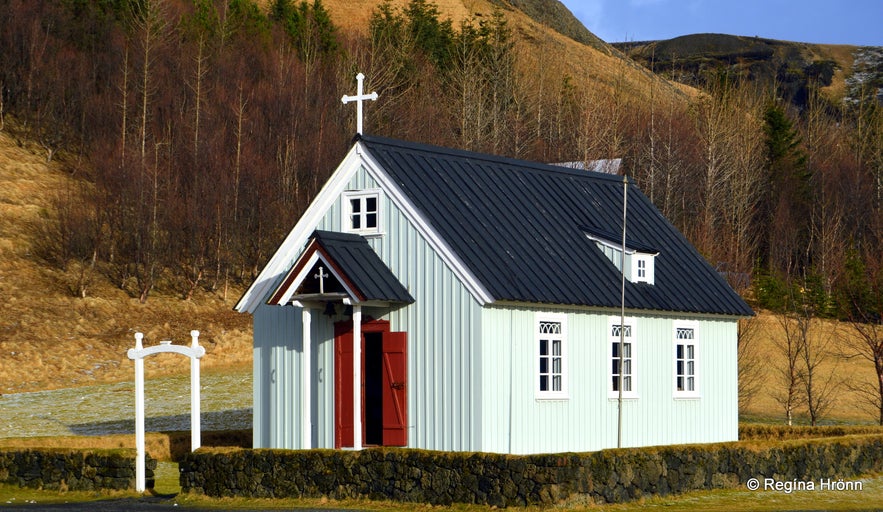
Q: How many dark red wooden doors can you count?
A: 2